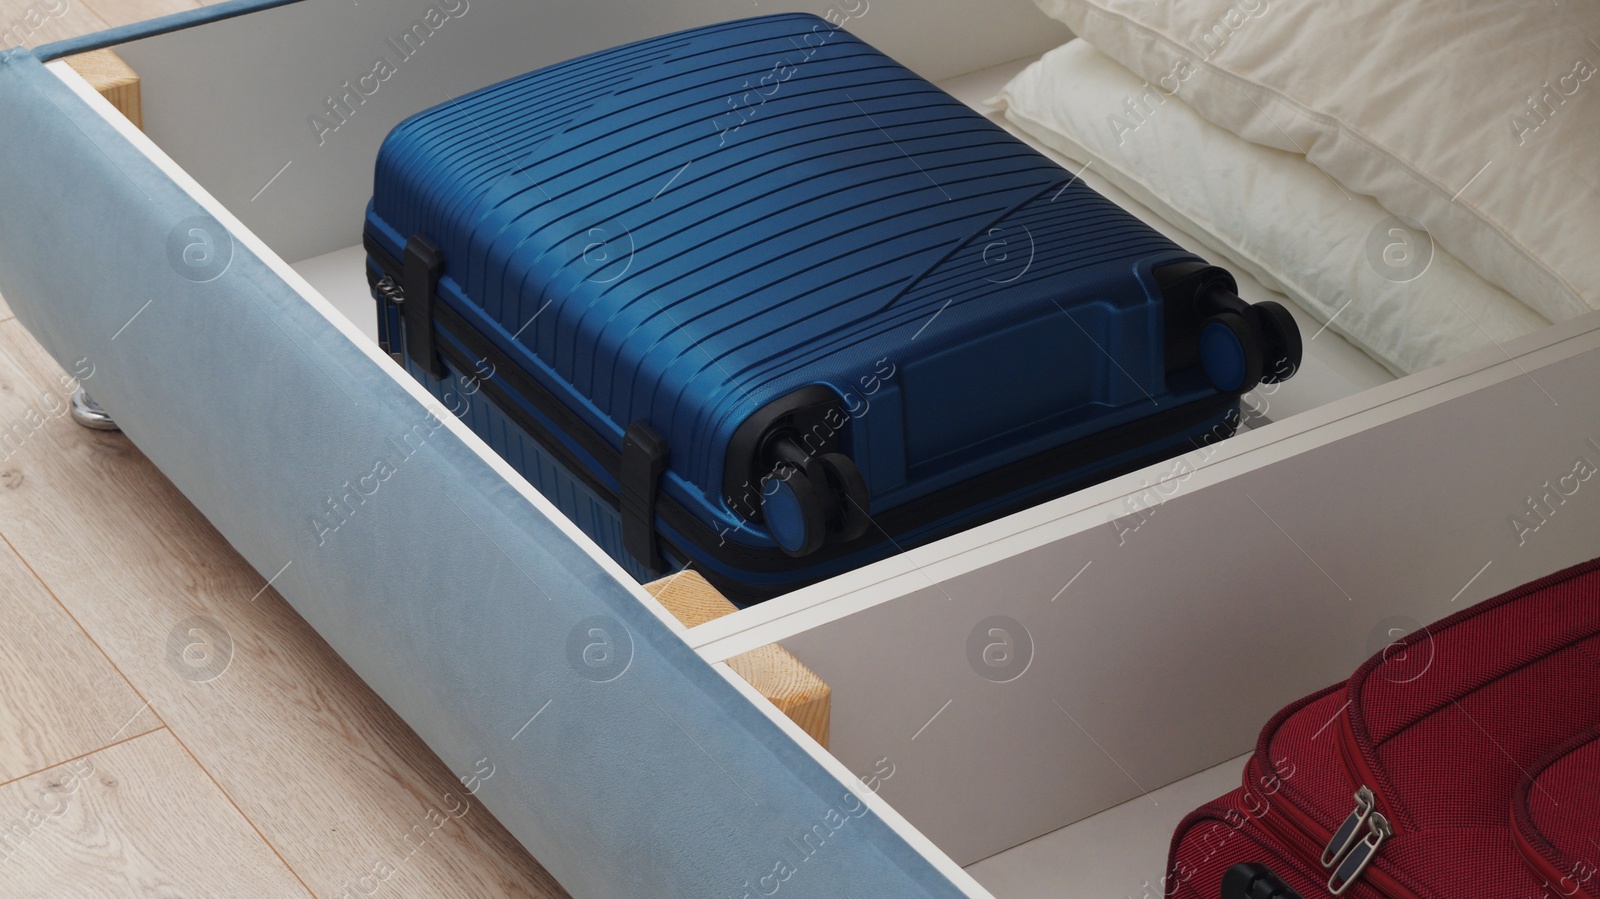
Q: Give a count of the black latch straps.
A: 2